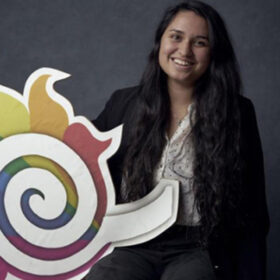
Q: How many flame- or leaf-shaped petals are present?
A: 3